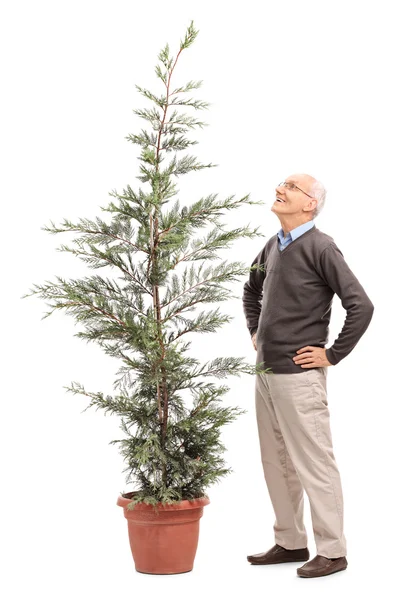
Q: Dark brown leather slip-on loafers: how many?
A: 2